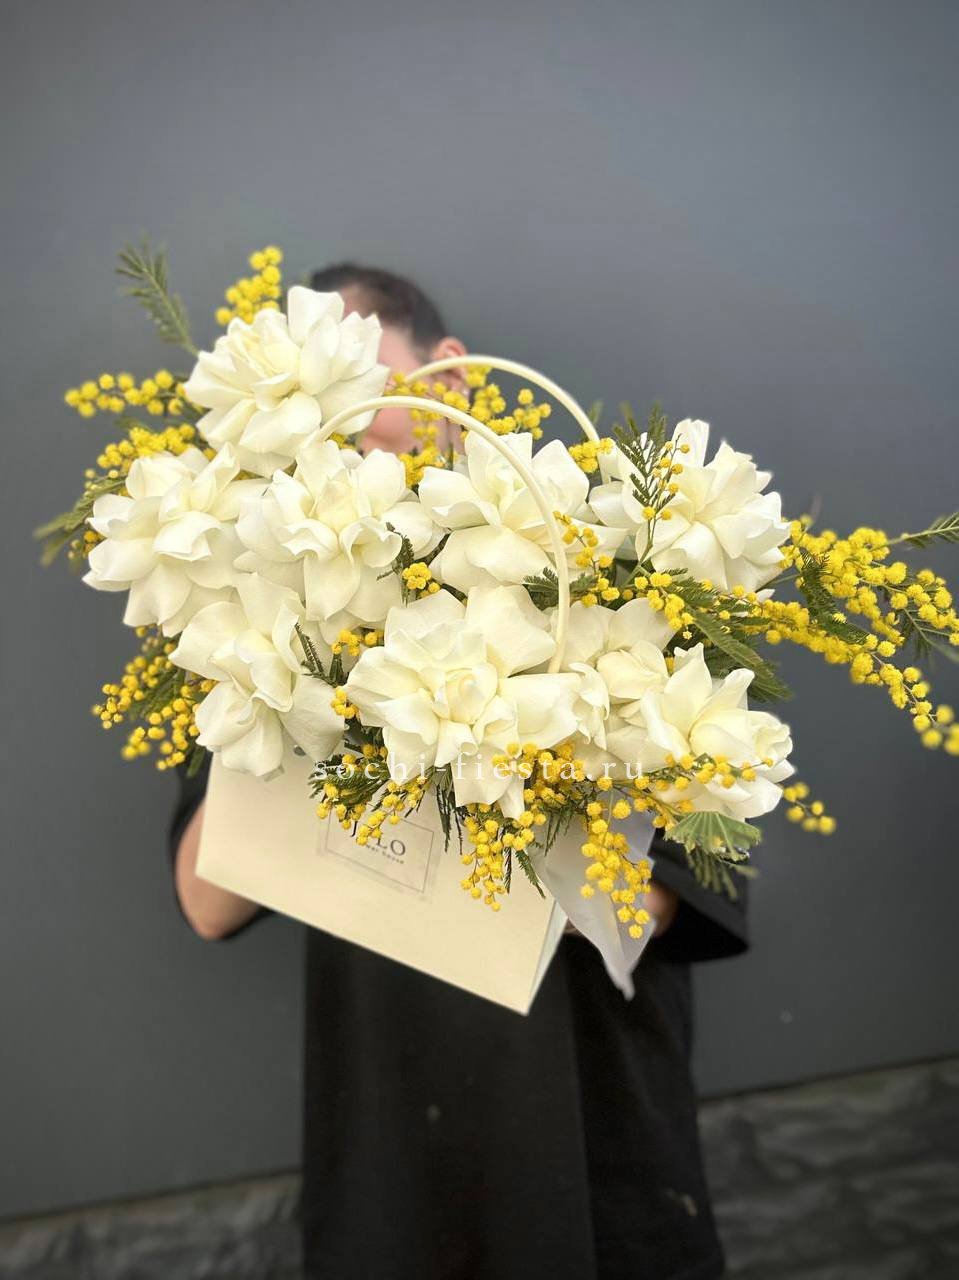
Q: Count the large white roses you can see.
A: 9